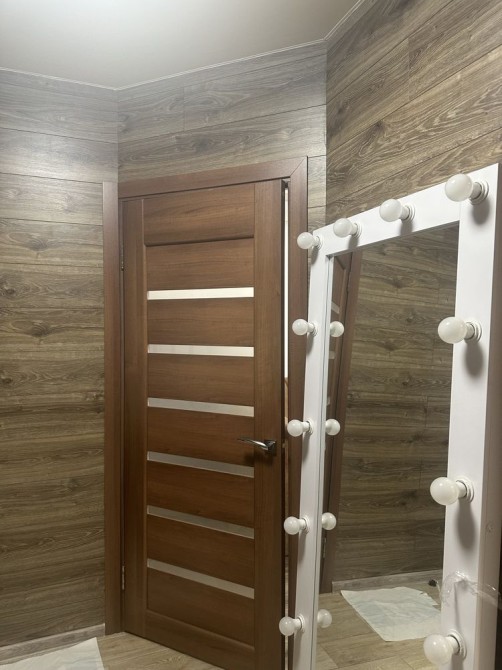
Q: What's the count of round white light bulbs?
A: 11